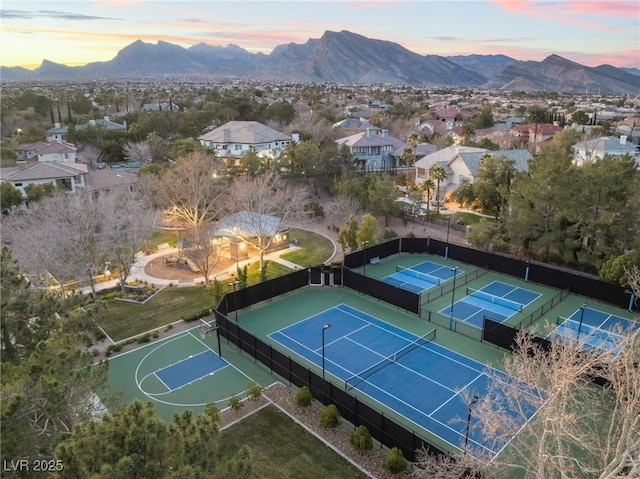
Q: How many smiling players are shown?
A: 0